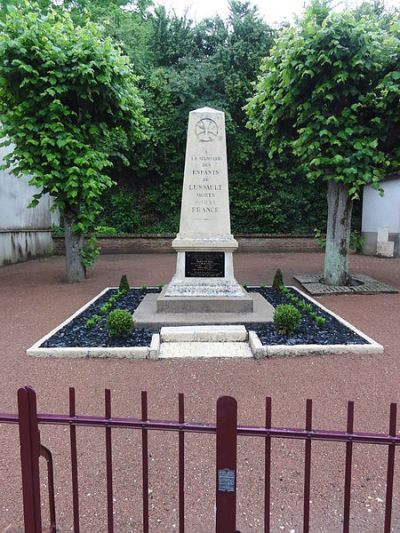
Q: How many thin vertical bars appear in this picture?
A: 8